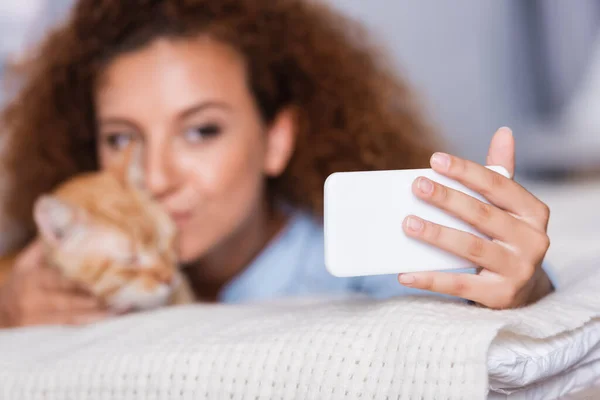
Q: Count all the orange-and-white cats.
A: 1